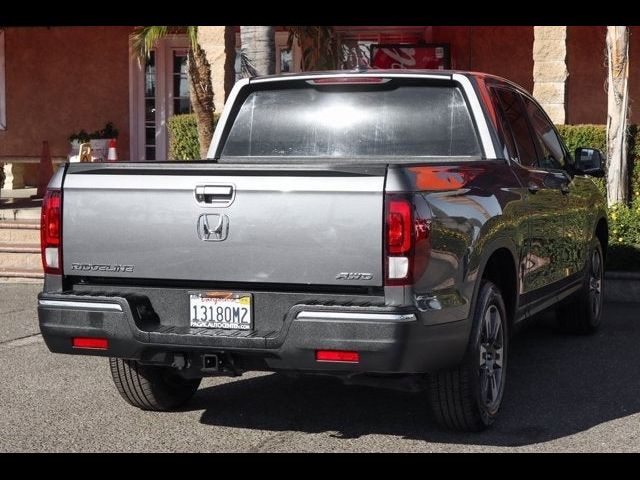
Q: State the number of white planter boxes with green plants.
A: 1